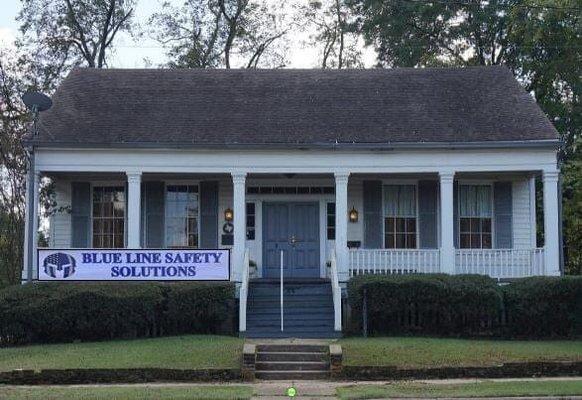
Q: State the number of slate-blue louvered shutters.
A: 8